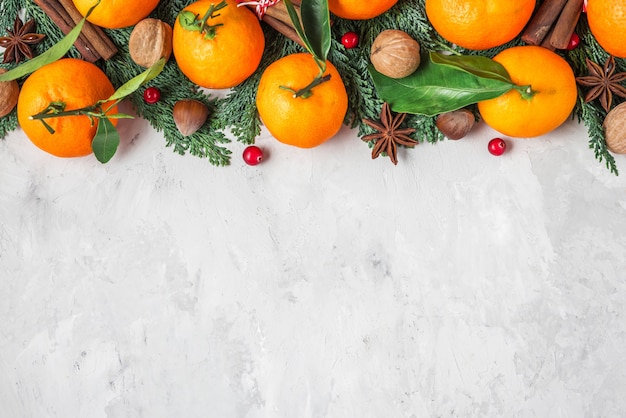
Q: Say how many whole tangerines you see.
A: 4